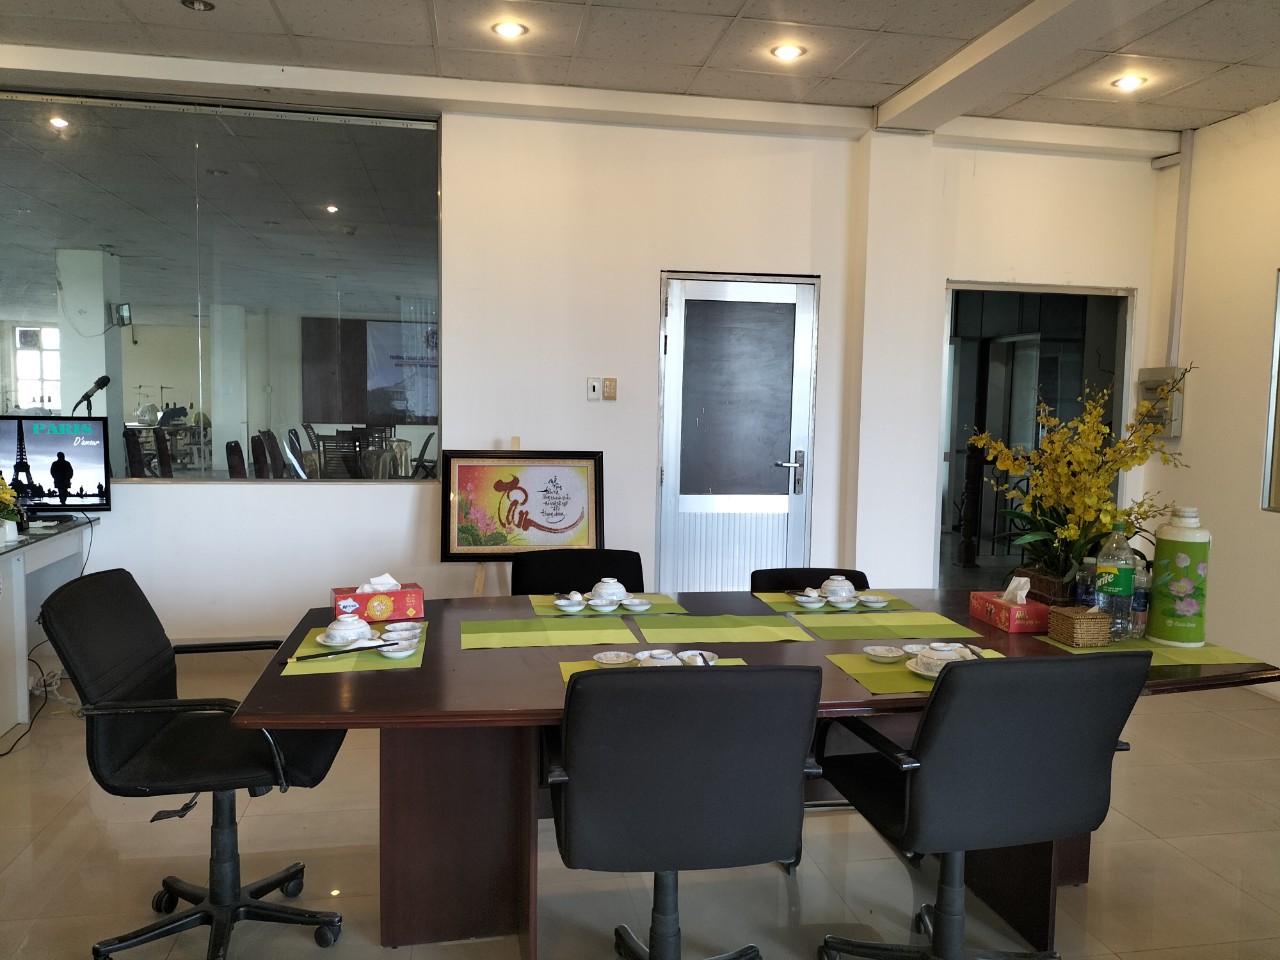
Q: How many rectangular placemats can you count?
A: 9